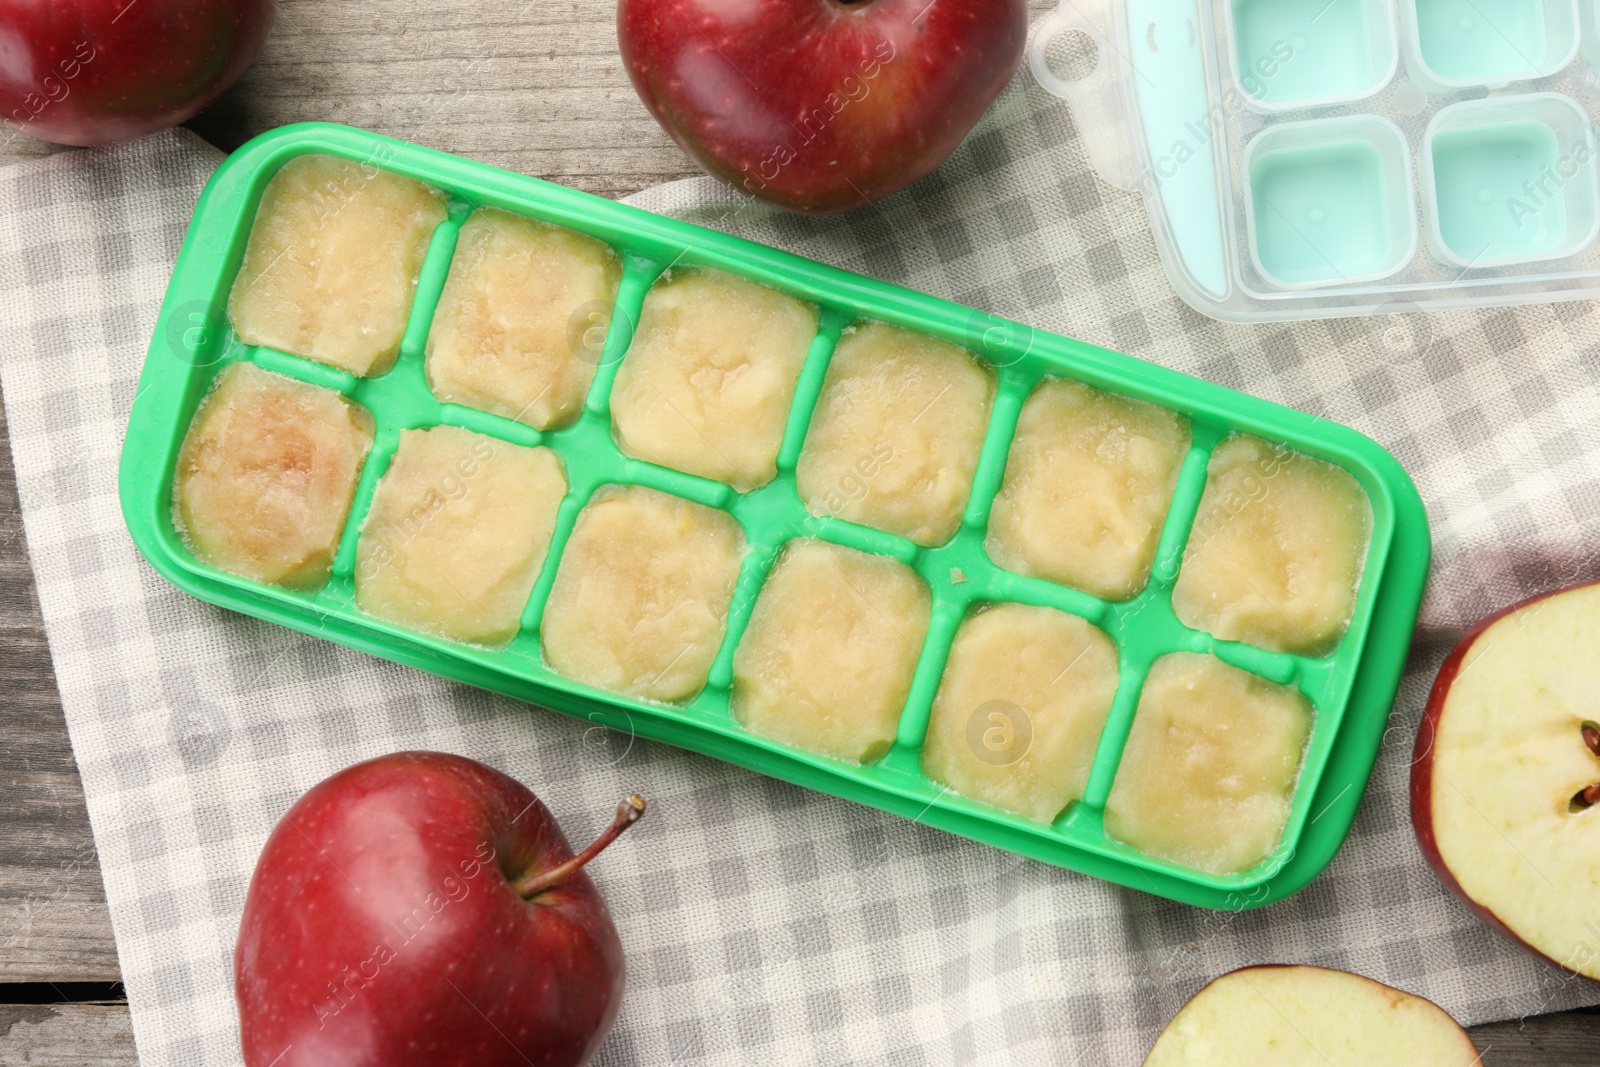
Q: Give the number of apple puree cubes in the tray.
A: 12